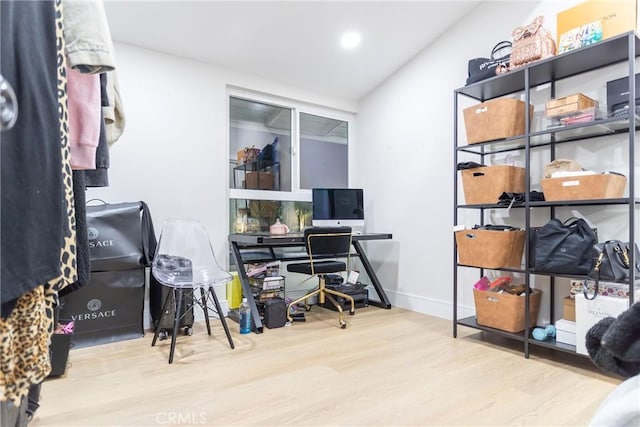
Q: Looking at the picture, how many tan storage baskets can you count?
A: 5